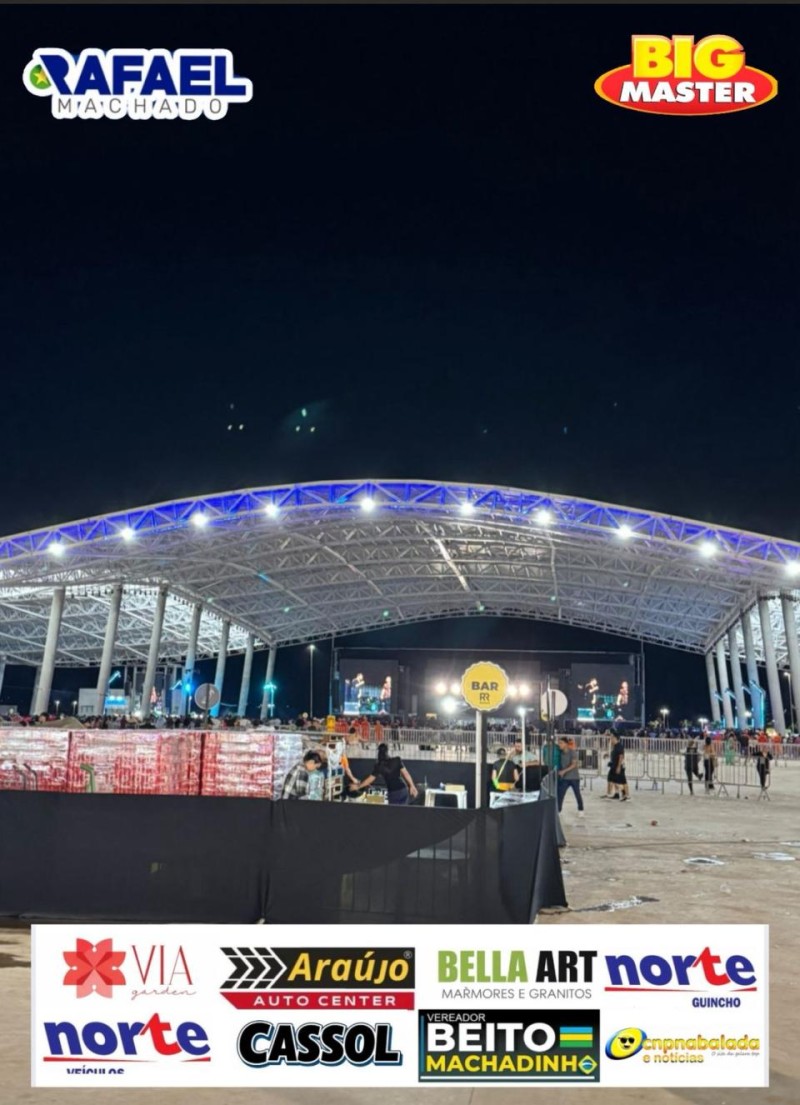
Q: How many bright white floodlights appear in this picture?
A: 10